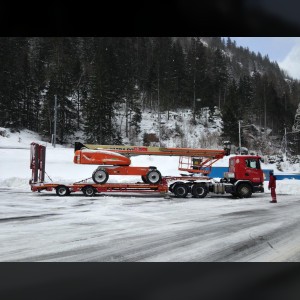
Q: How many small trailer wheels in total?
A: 2